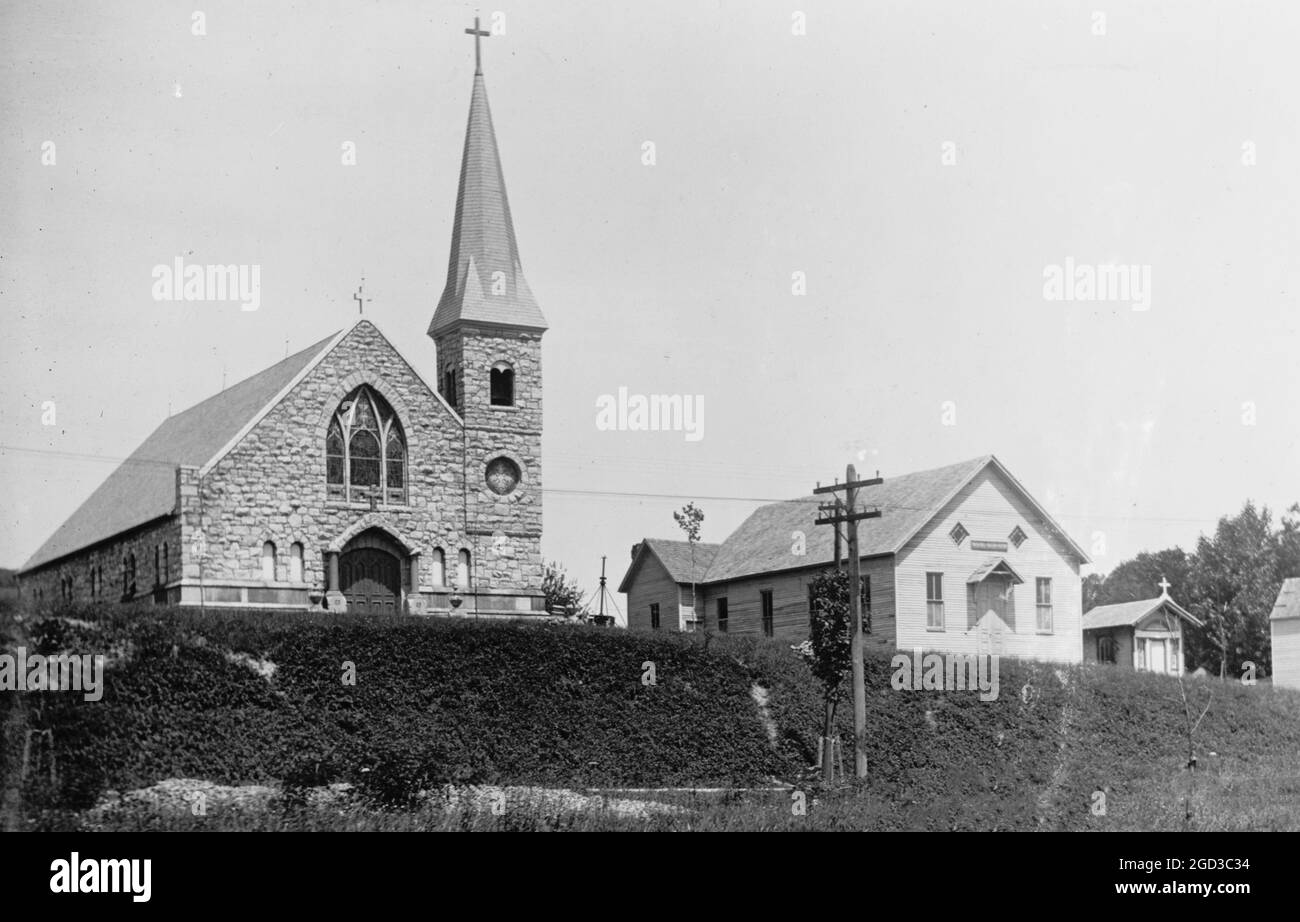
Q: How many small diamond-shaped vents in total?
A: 2